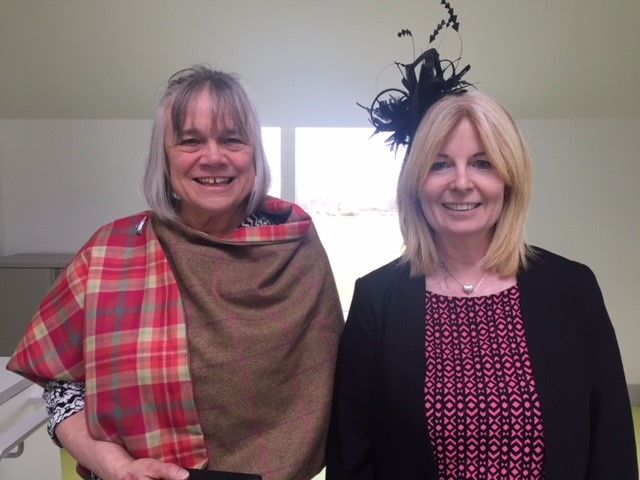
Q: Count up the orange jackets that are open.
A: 0